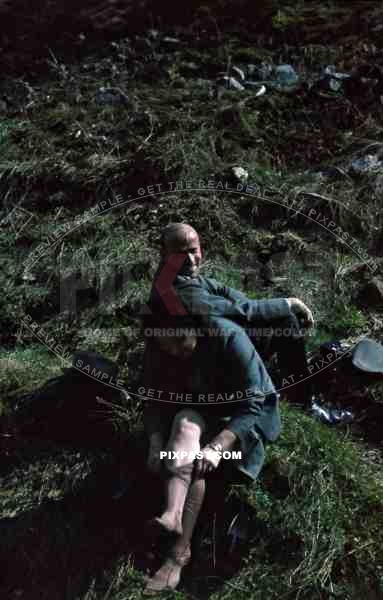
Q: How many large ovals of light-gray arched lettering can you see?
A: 1